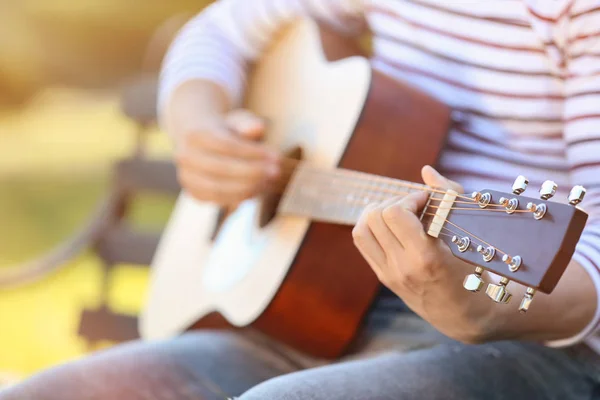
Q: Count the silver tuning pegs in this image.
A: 6